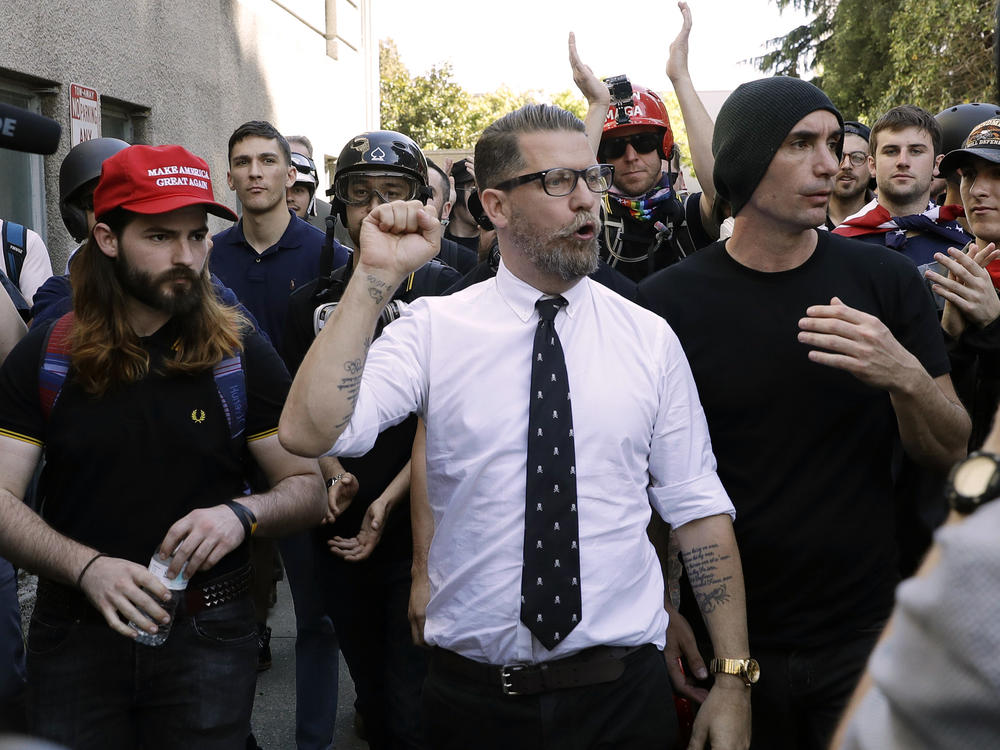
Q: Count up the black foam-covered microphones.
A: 1